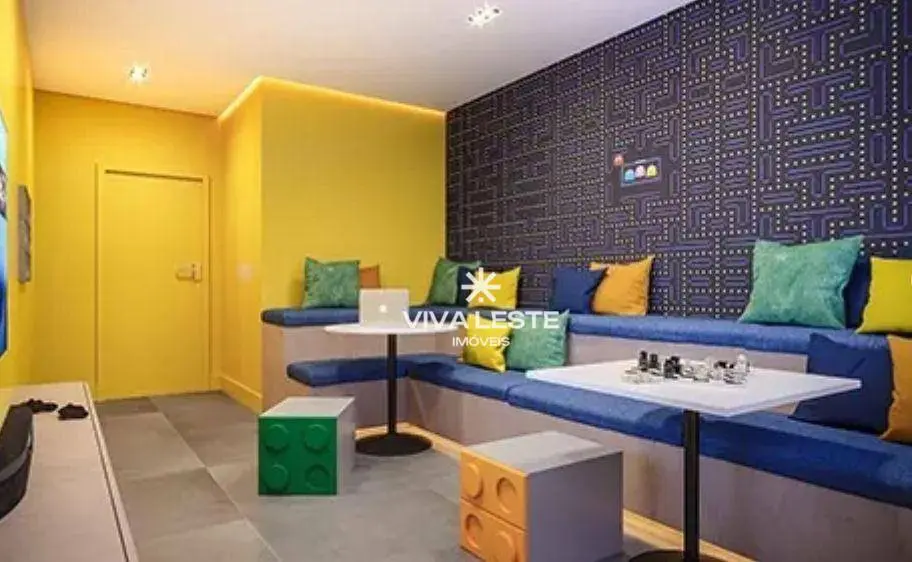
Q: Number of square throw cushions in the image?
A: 14